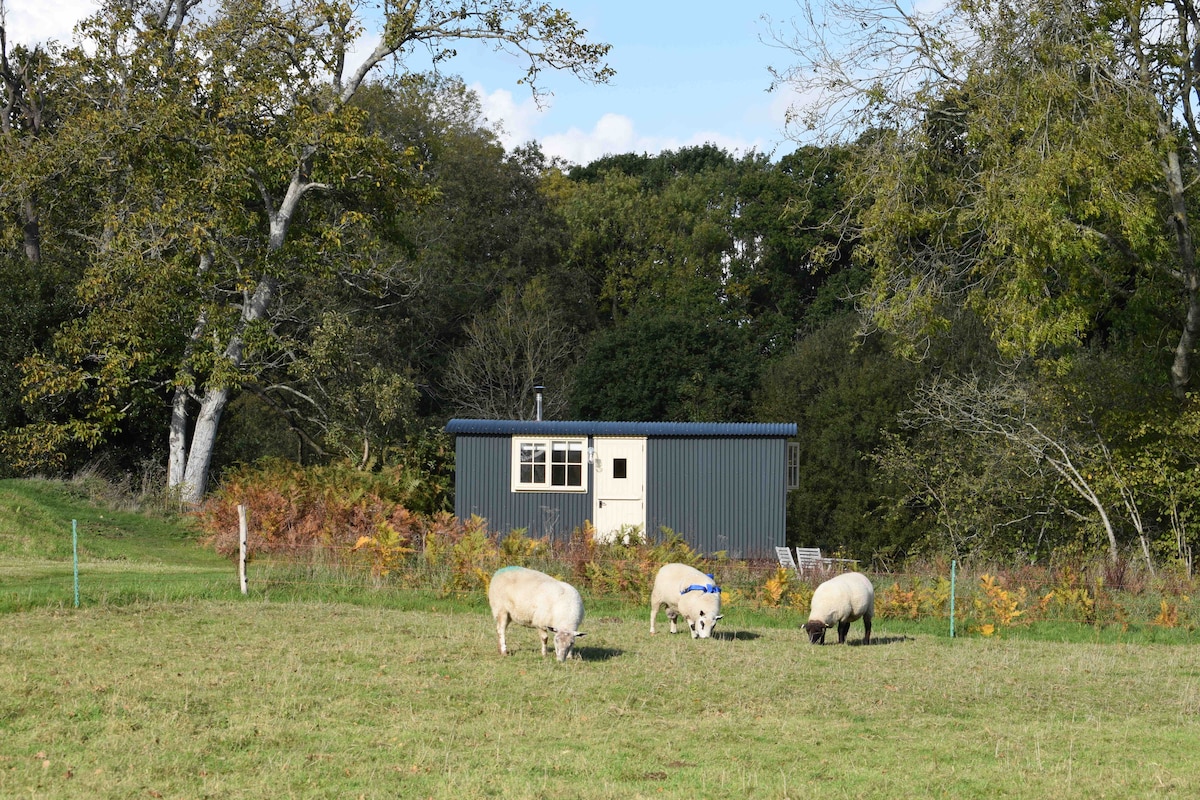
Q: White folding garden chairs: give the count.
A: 2